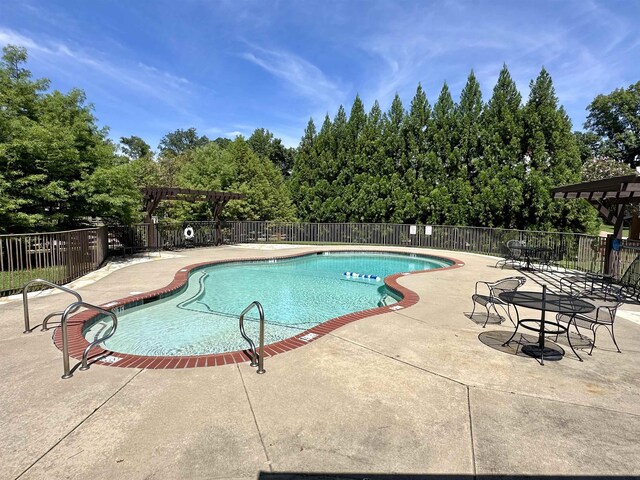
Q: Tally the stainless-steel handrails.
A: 3